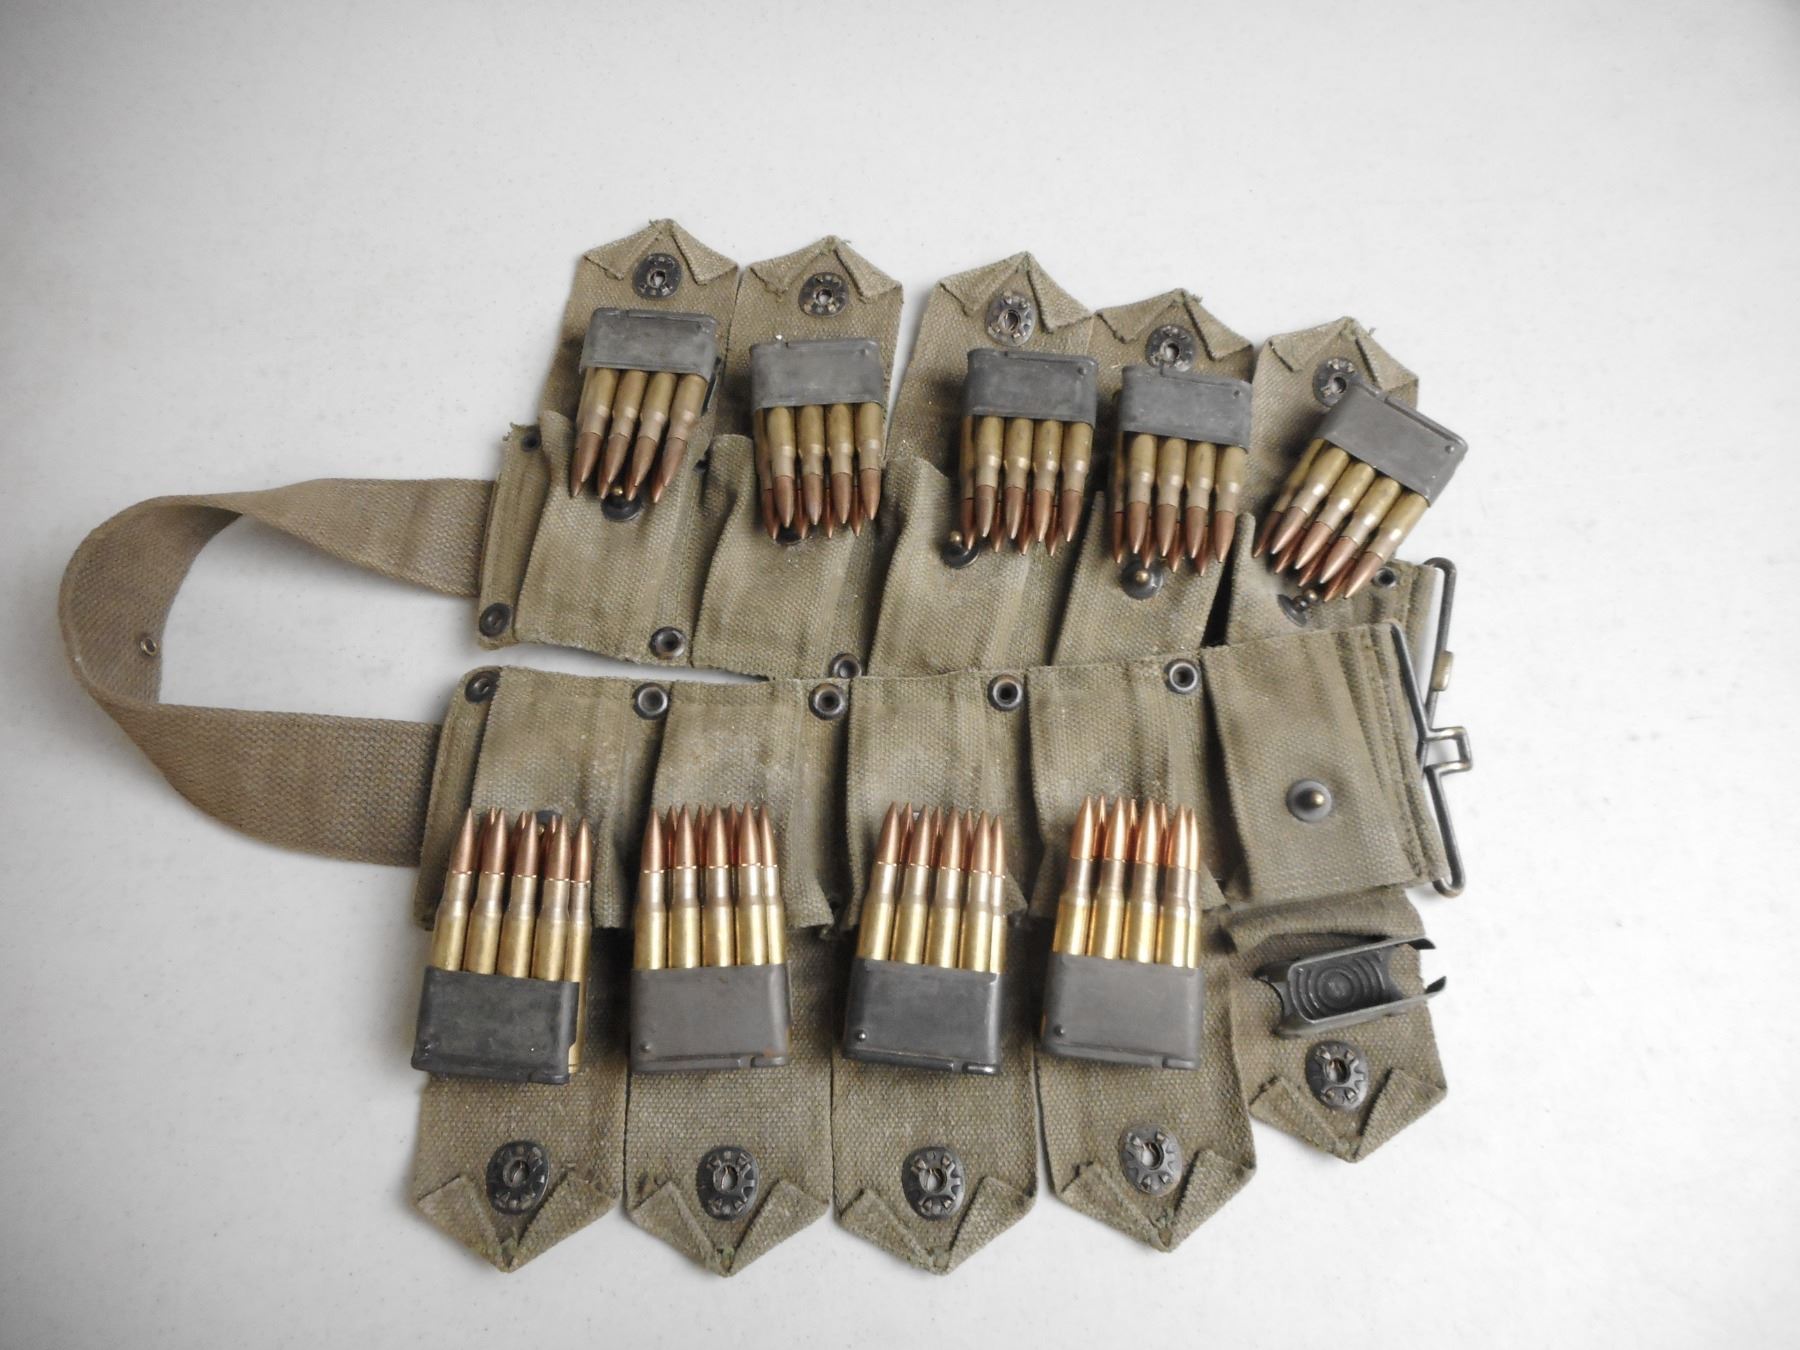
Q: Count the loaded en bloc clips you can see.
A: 9